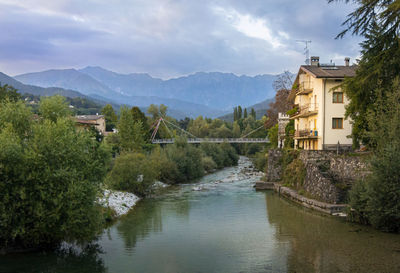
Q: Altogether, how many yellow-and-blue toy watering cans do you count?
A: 0